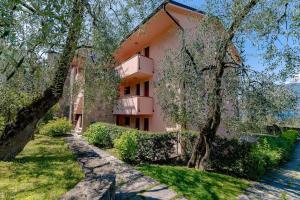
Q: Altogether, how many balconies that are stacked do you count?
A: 2